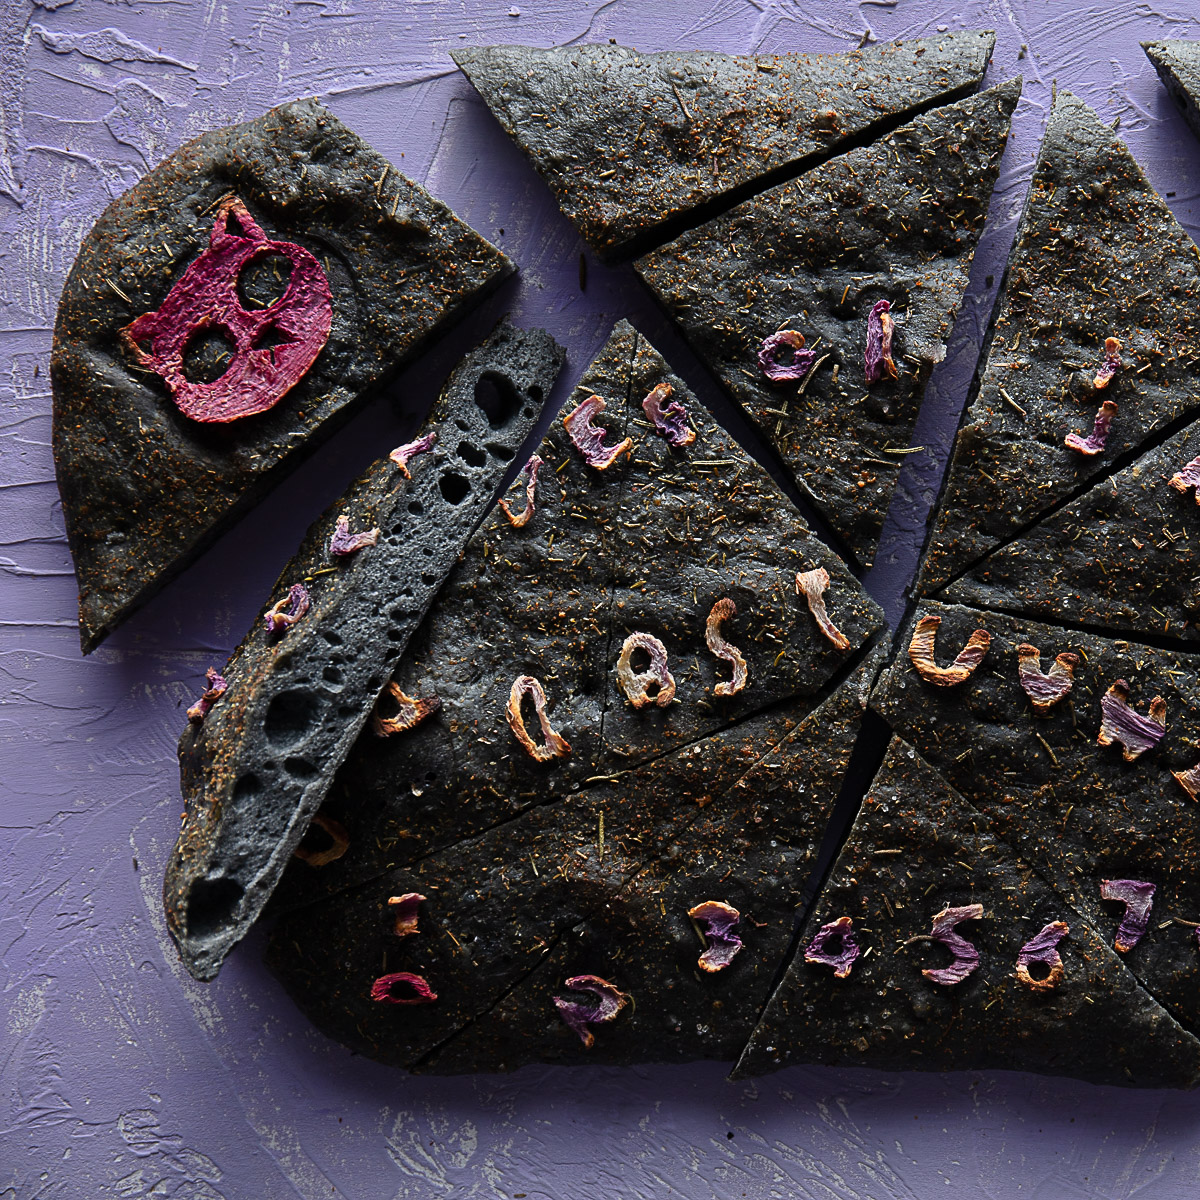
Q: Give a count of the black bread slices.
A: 13